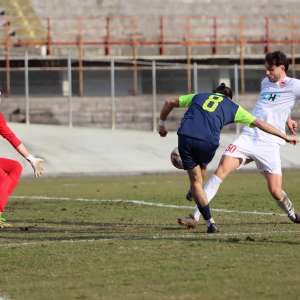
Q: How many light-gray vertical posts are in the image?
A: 6